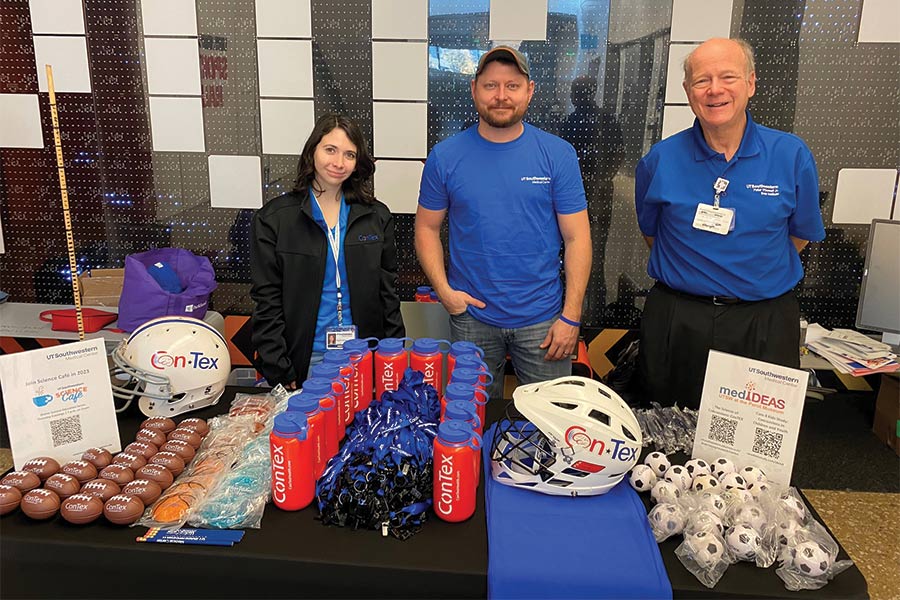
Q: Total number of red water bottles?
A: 14